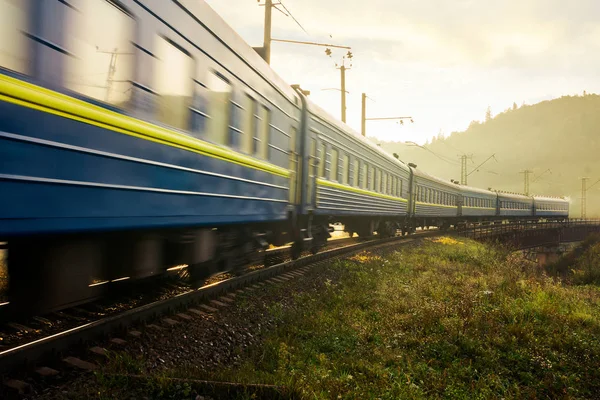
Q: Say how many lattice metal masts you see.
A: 3